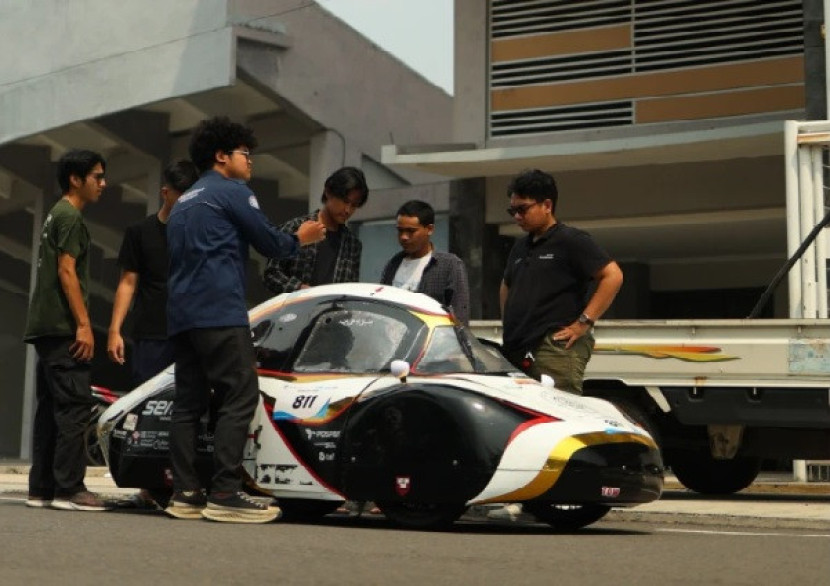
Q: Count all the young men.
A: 6